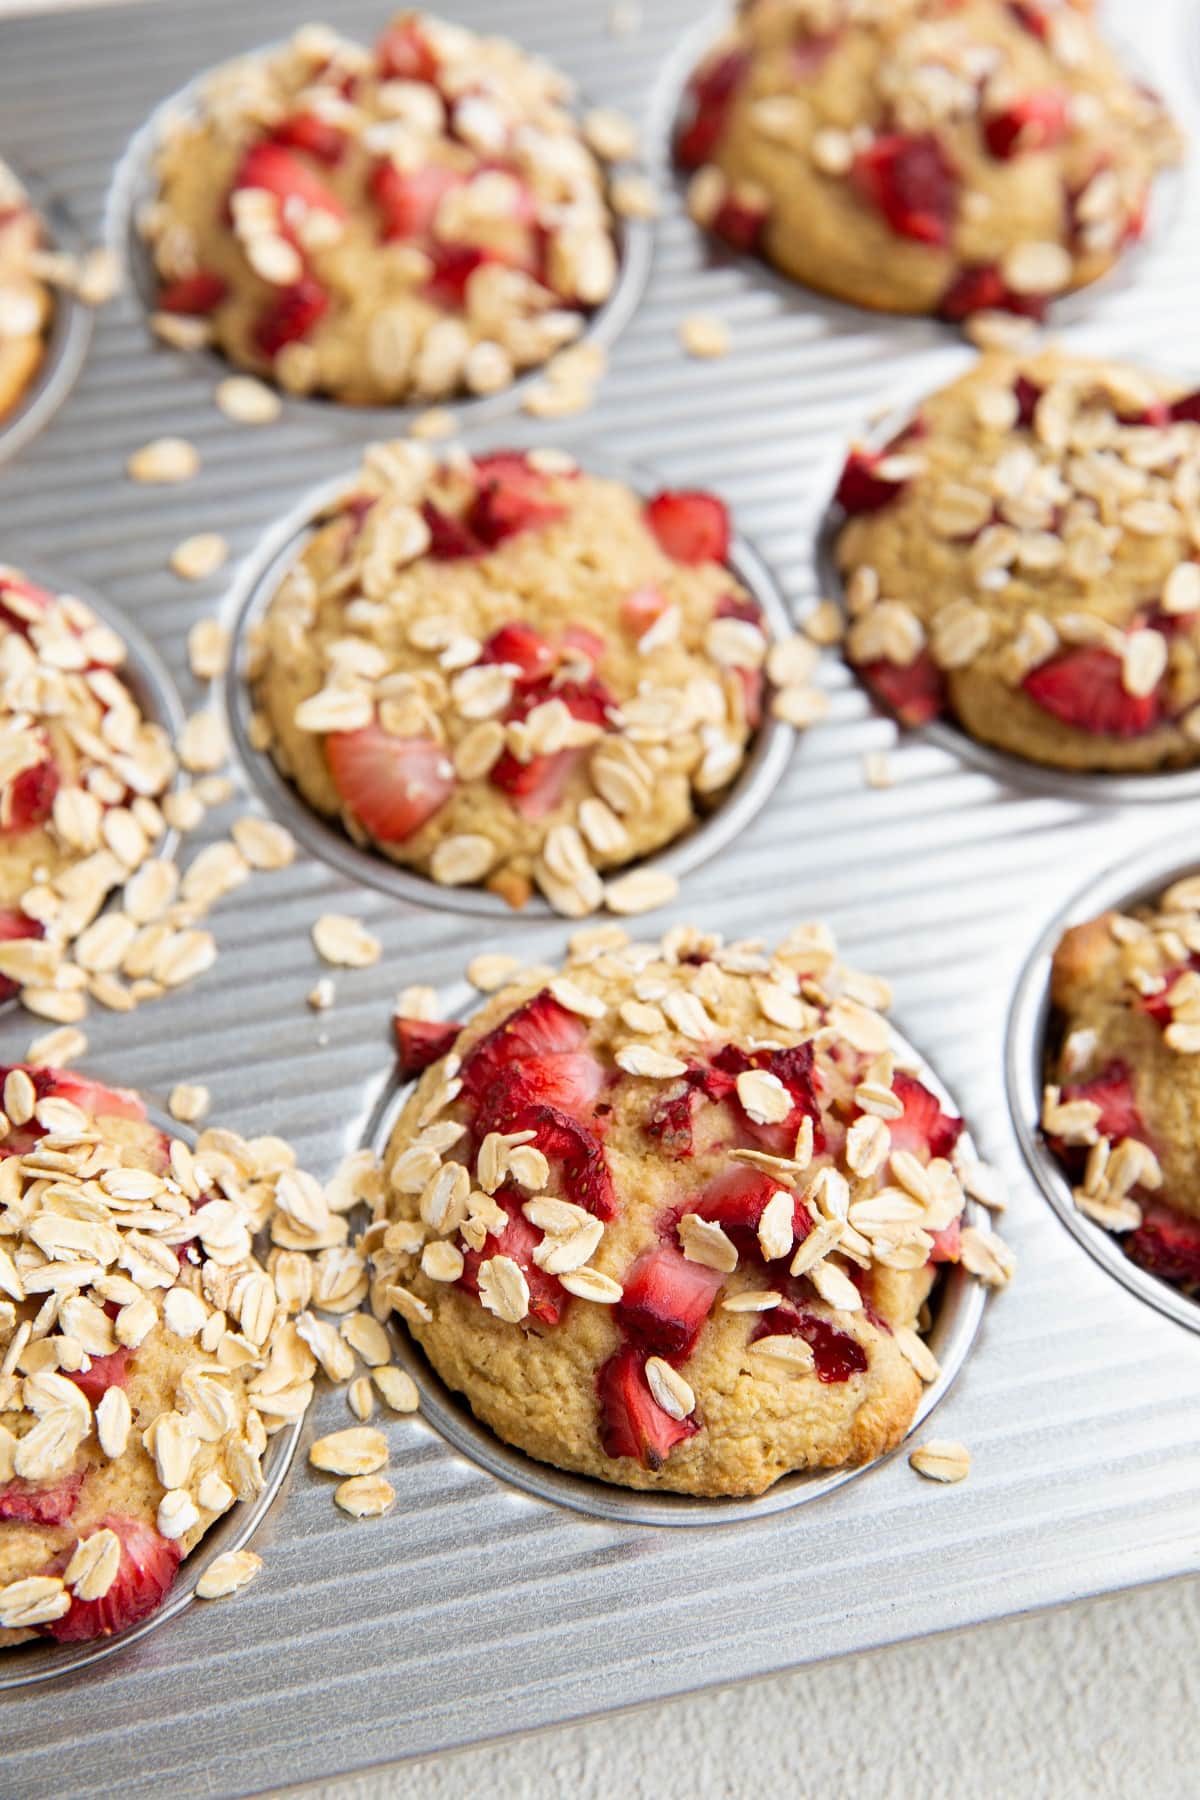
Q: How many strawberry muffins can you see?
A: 9